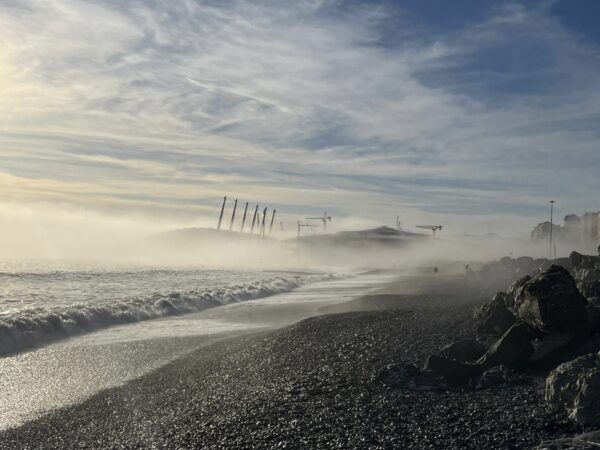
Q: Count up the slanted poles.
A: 6